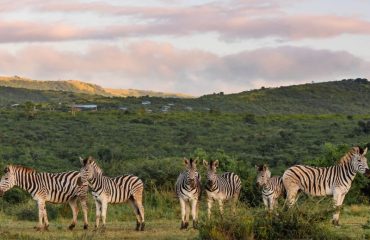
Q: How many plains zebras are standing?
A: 6